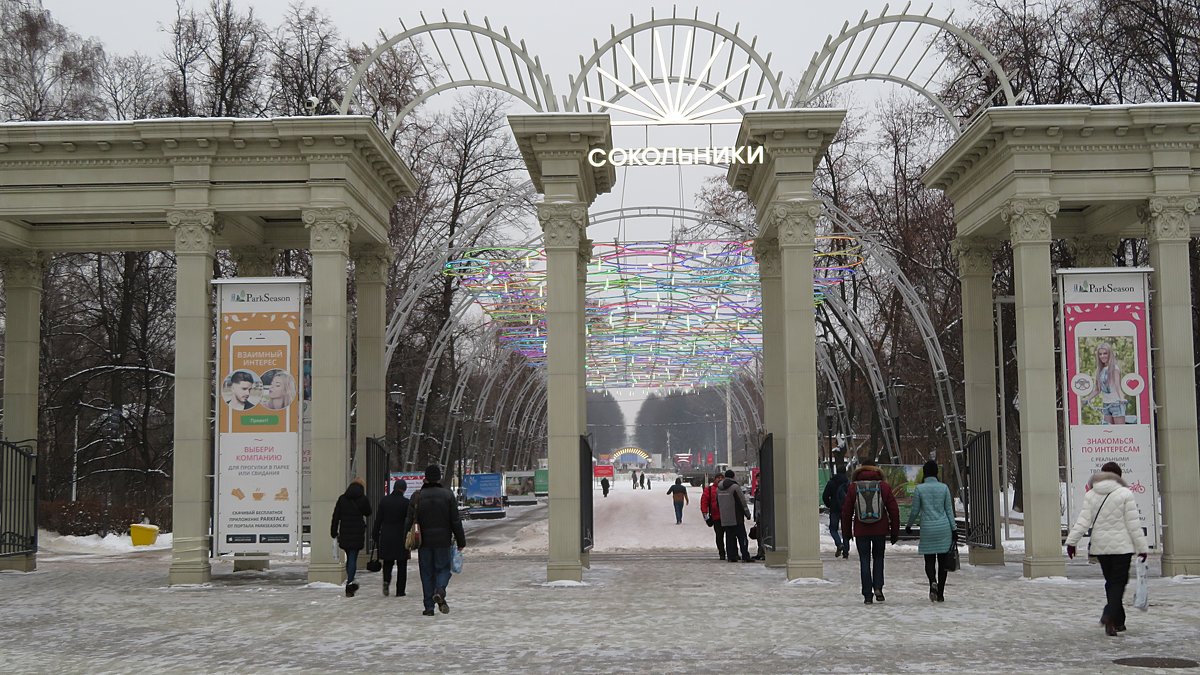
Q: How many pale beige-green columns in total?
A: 13